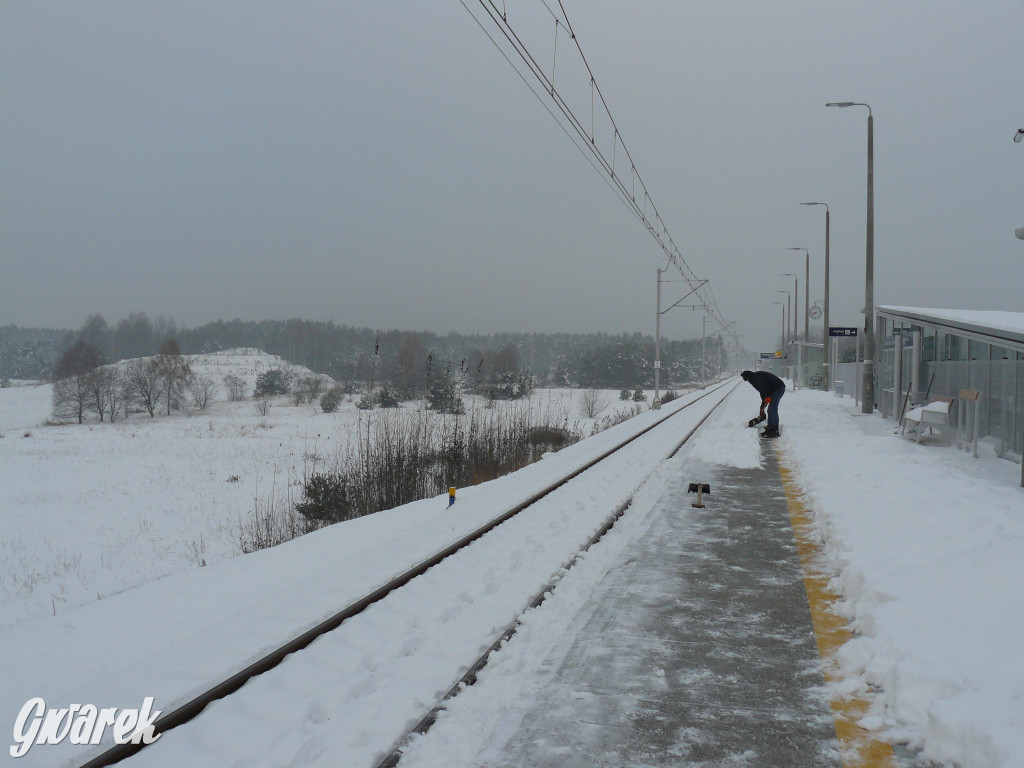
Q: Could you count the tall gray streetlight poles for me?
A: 6